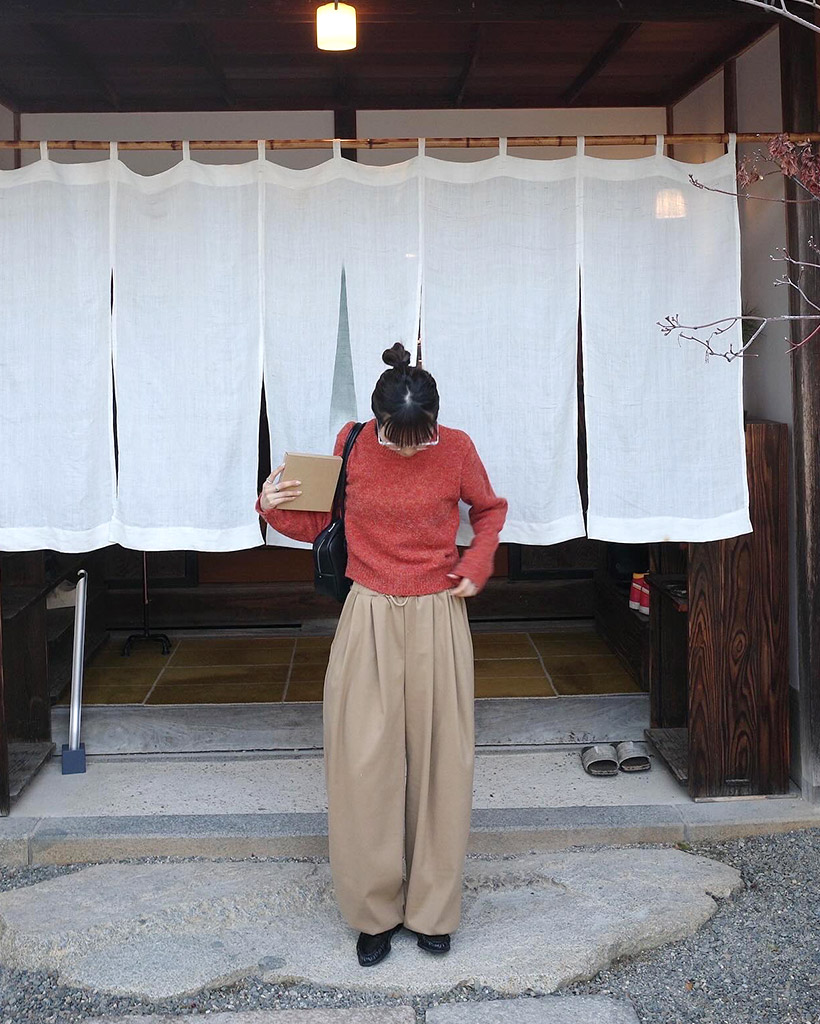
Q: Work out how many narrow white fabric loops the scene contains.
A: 10